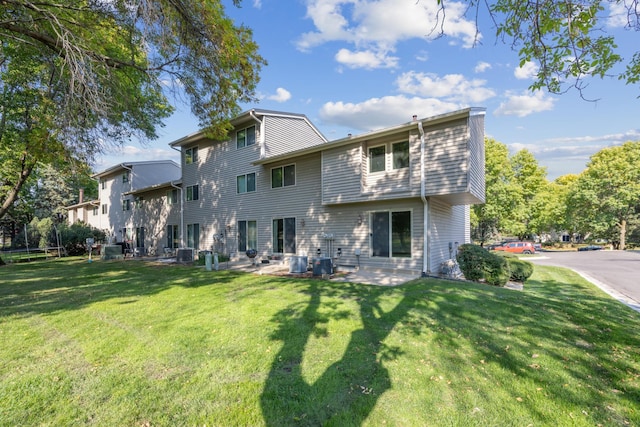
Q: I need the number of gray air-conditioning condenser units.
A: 3